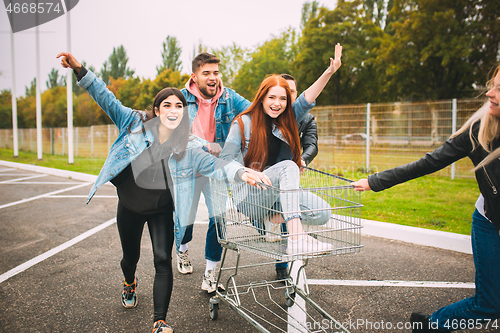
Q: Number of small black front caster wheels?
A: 2